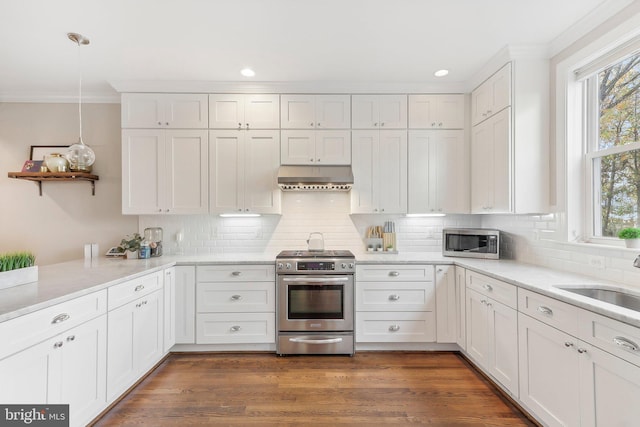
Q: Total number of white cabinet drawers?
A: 11